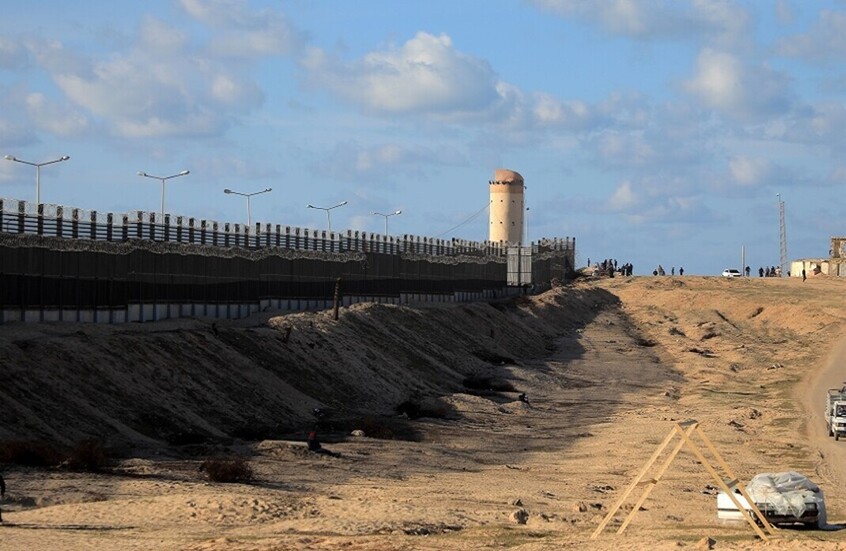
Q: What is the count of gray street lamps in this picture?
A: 5